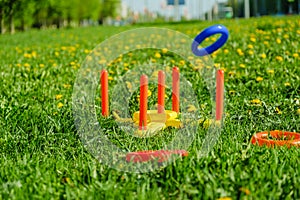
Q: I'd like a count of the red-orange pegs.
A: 5